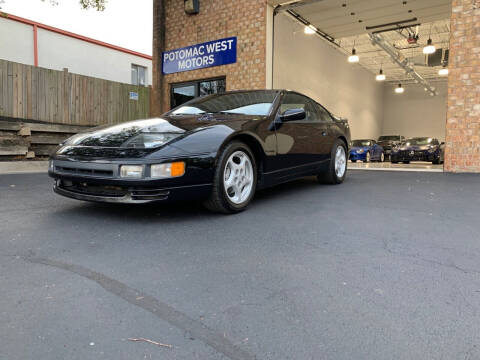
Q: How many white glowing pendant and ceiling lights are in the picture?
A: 6